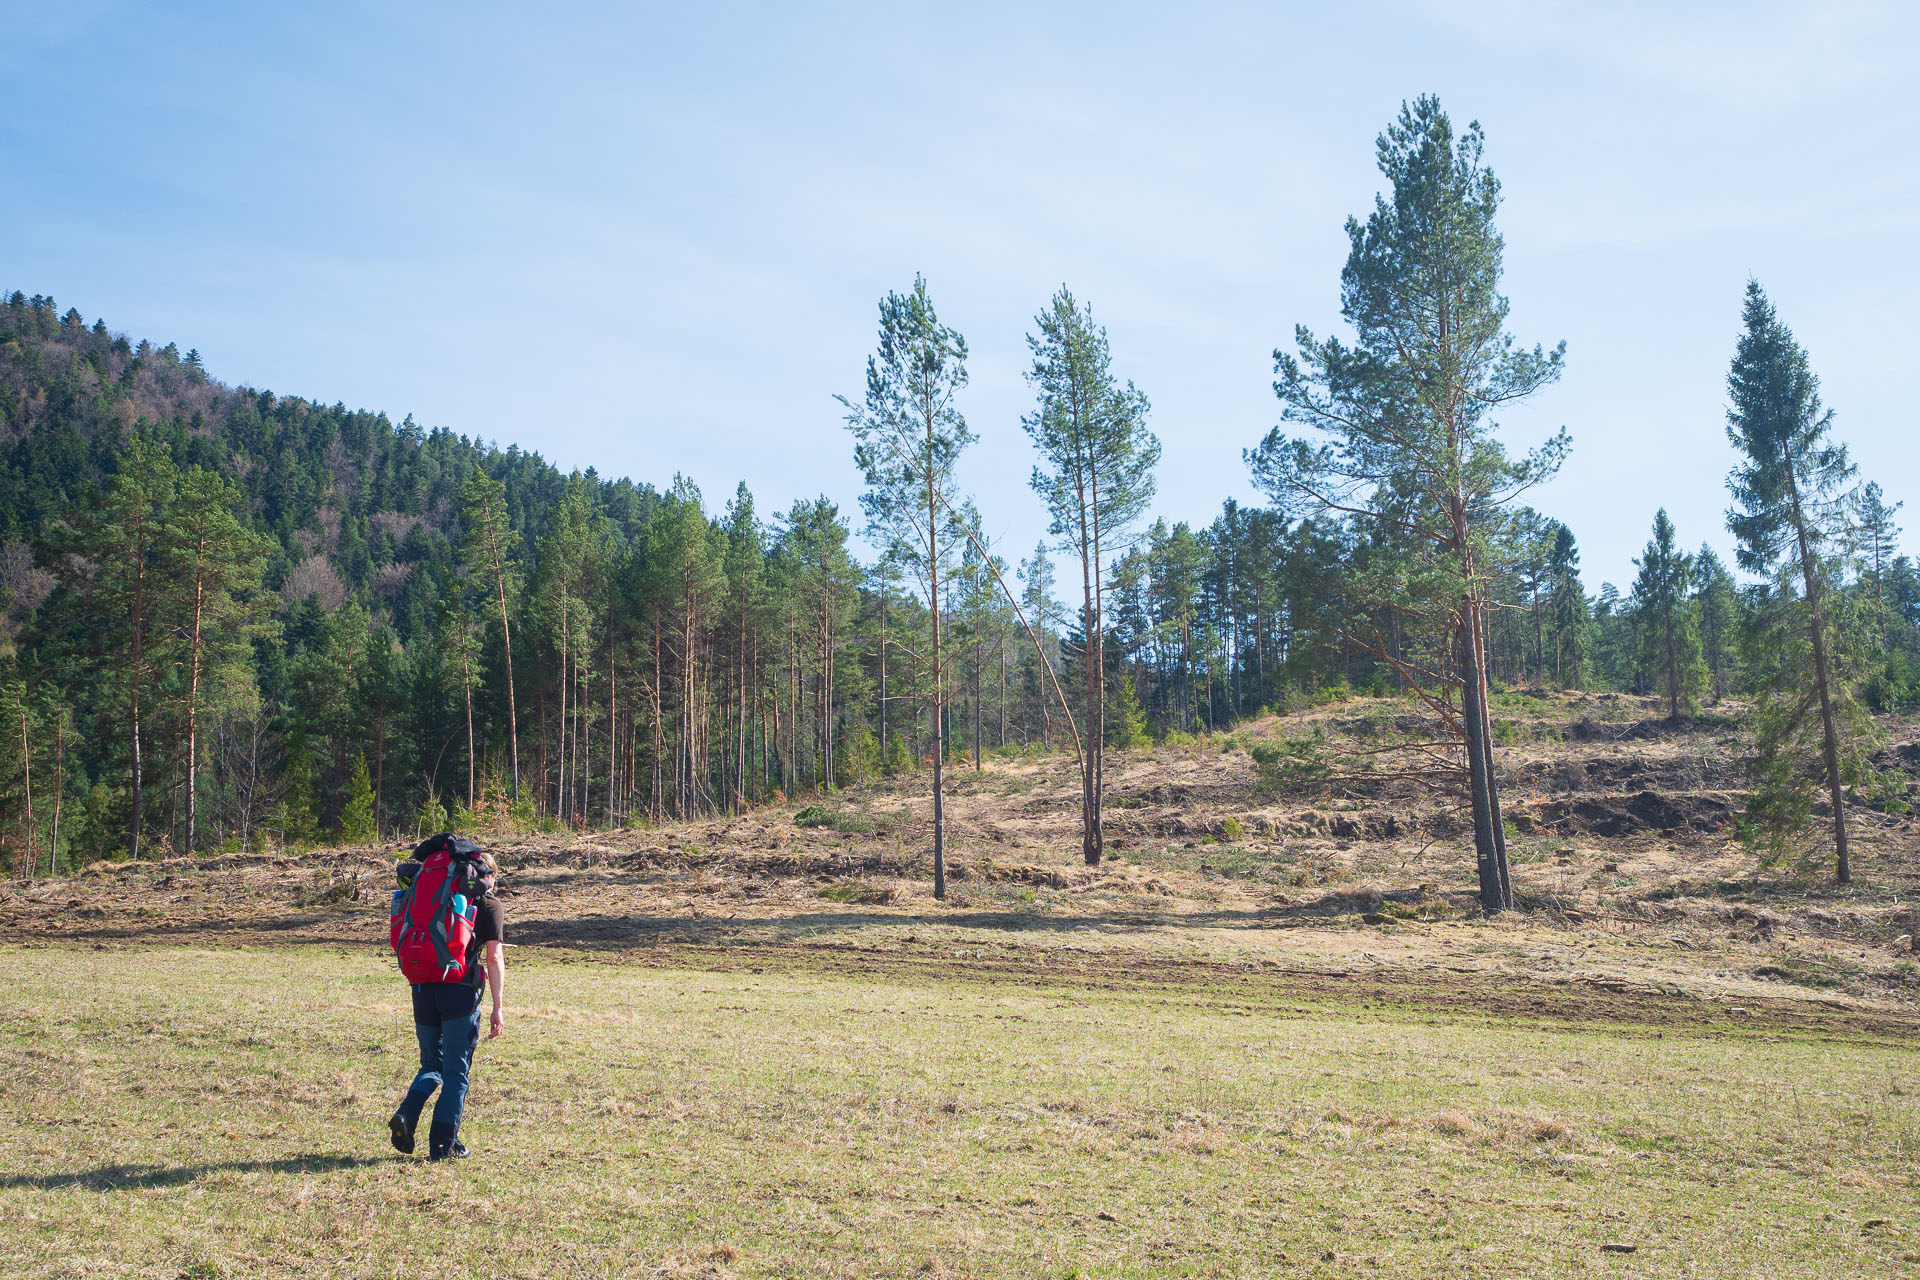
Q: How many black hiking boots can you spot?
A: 2